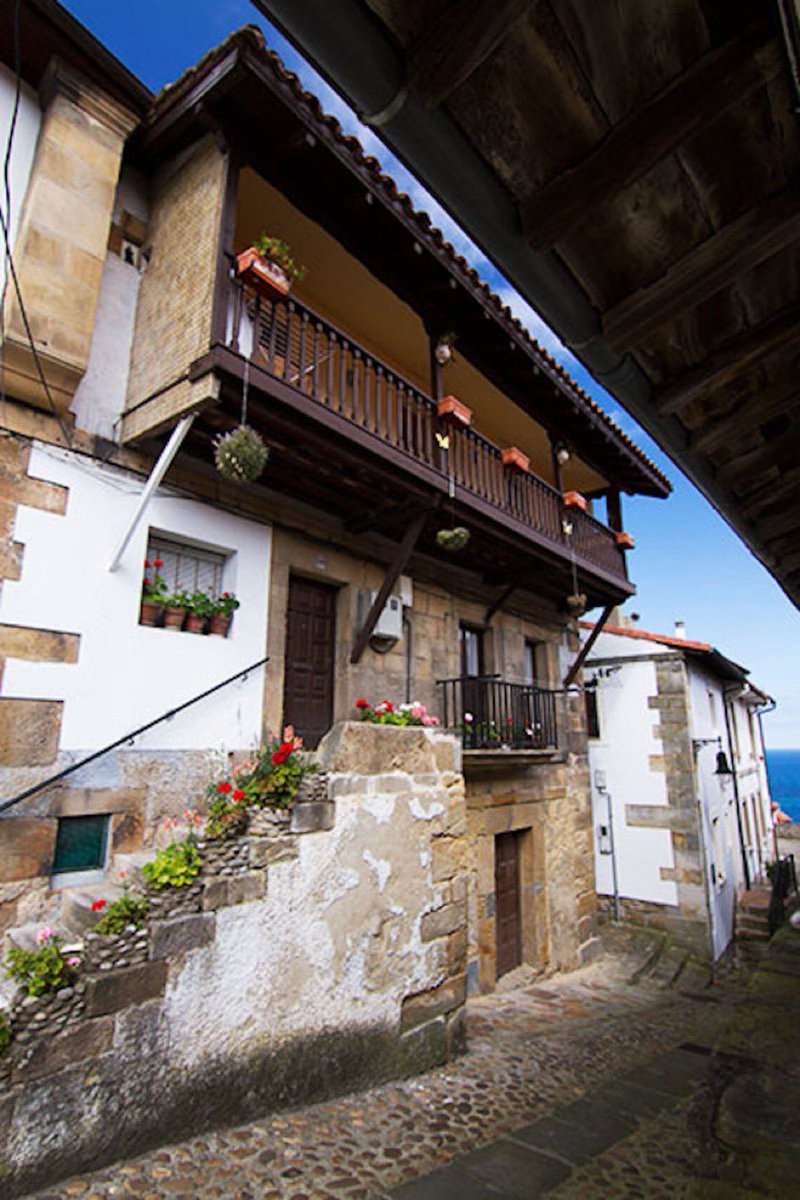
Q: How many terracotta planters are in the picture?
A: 9